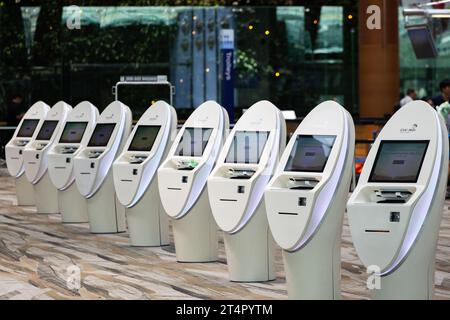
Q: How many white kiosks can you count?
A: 9